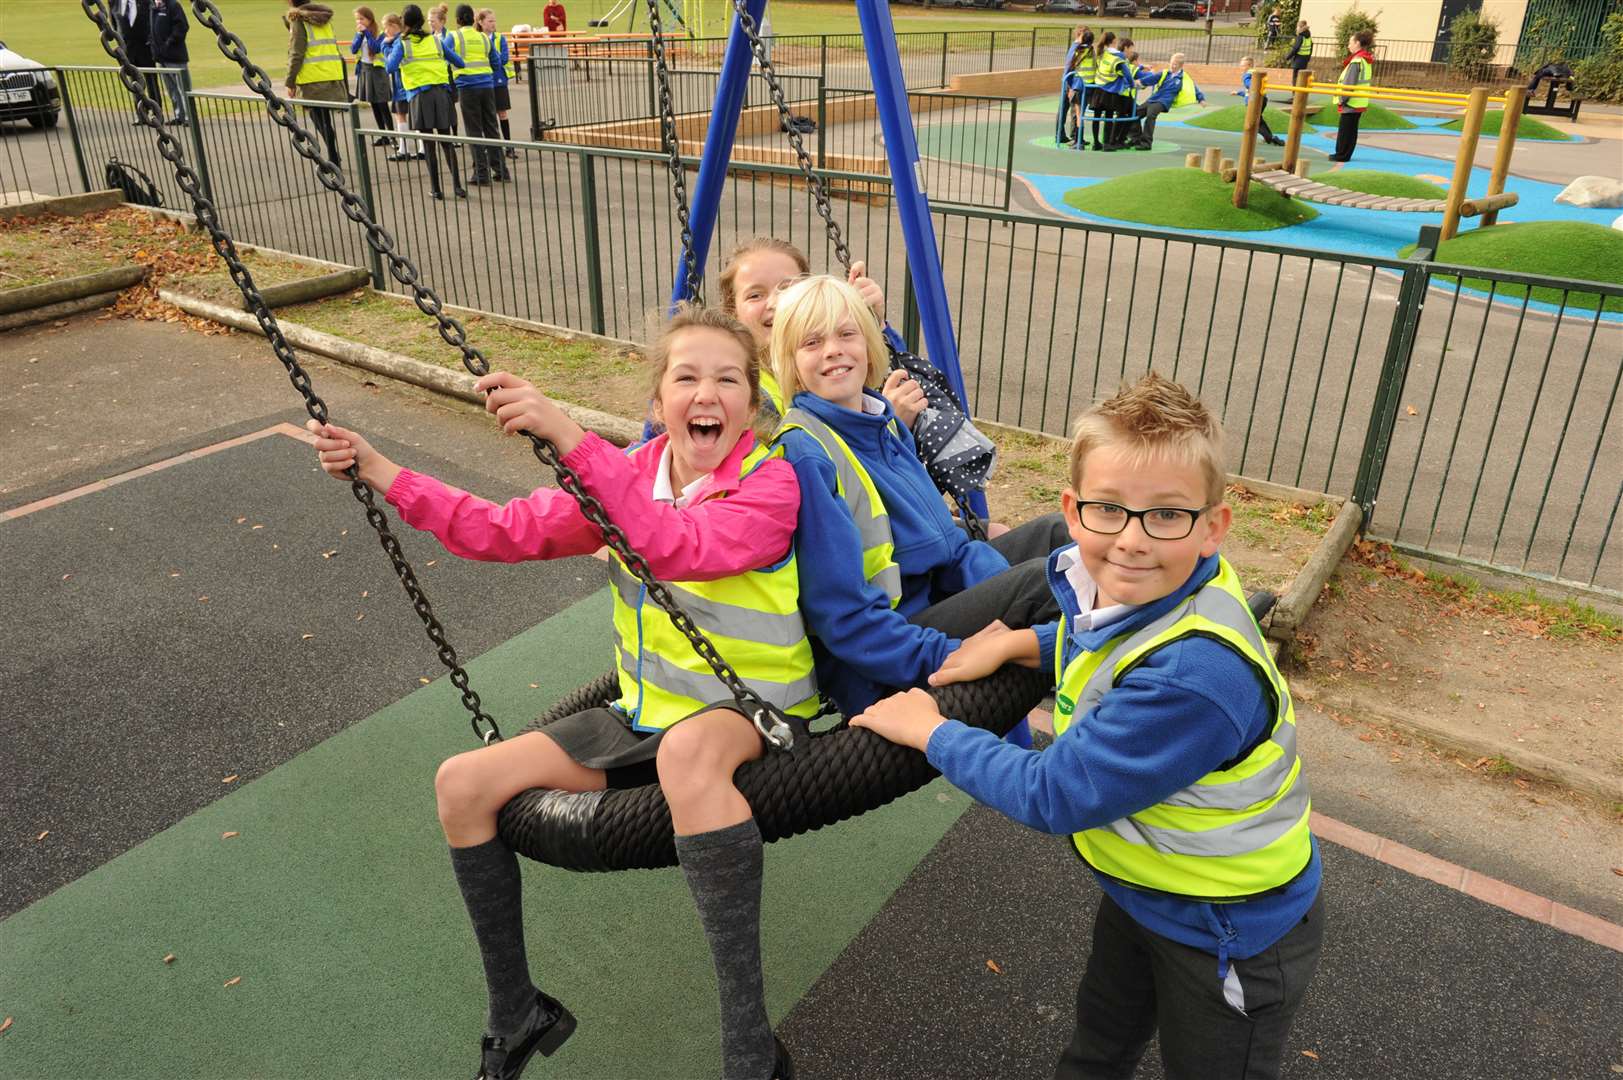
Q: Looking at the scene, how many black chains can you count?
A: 4